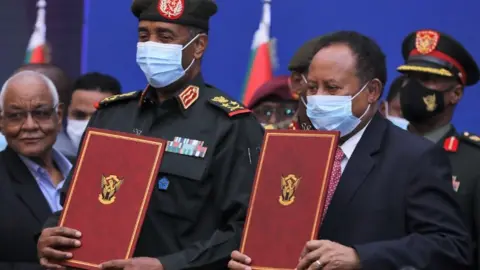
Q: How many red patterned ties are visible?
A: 1